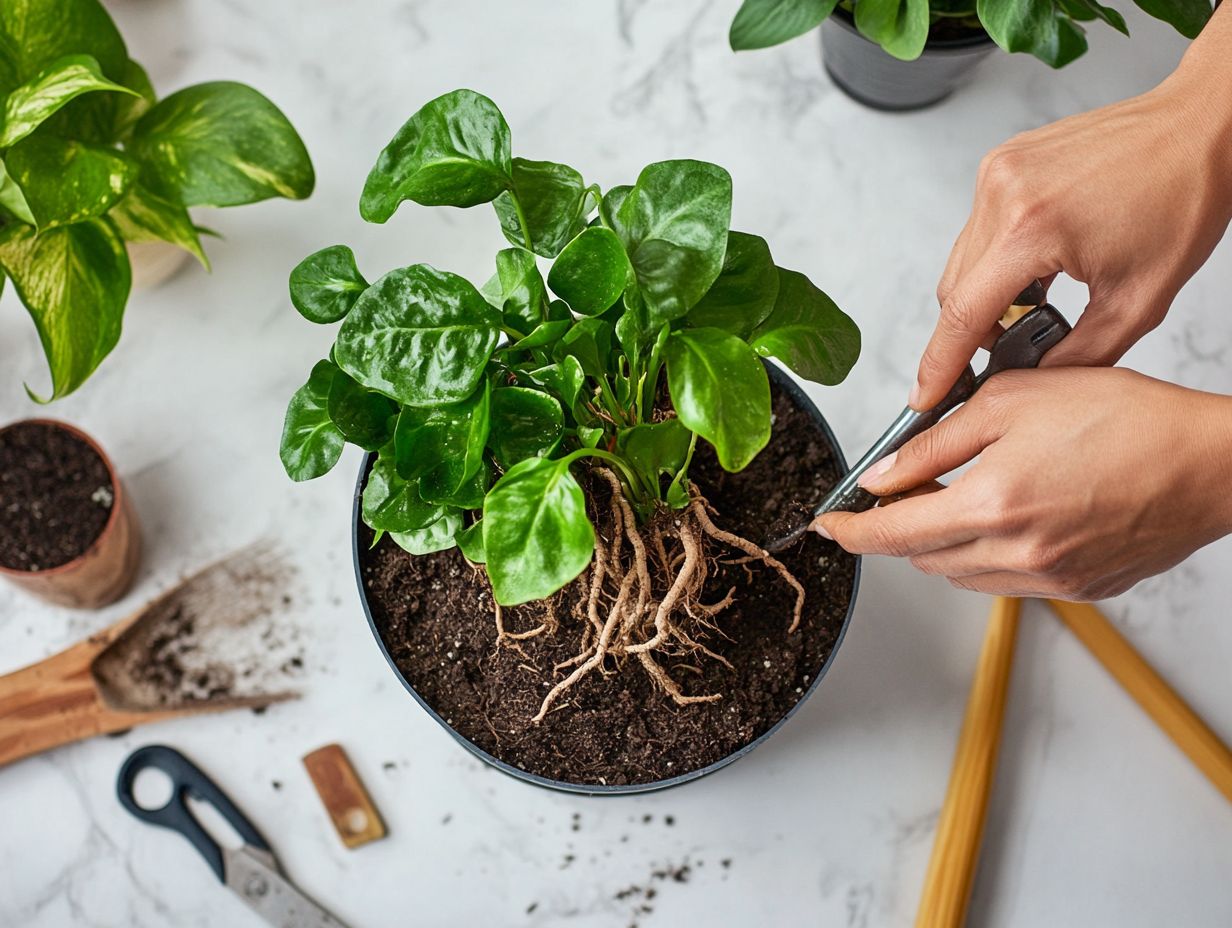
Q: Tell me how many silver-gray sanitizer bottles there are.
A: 0